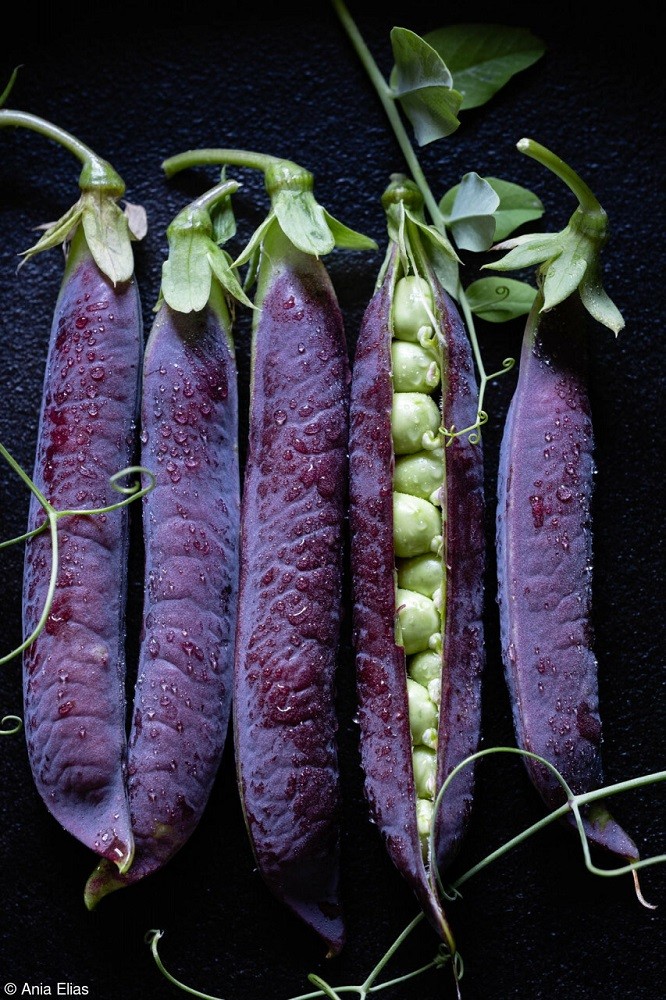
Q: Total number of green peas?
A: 11